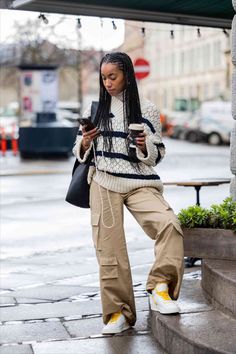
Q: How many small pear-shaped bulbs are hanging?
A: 7